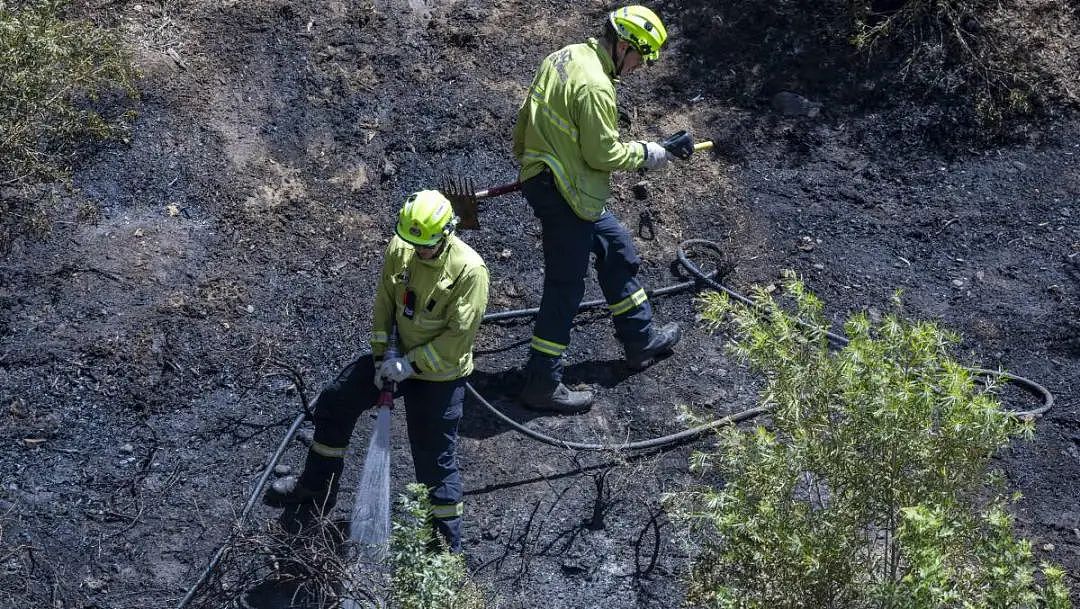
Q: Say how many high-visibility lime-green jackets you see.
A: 2